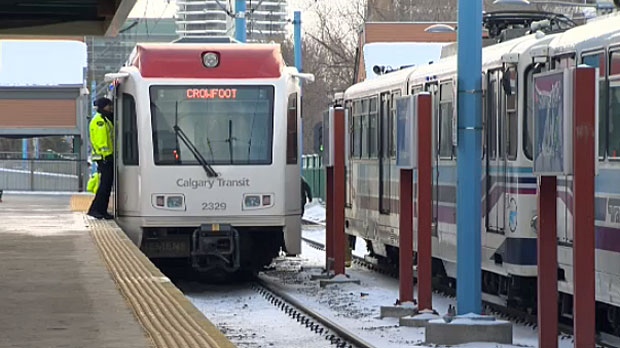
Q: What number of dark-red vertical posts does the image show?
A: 6